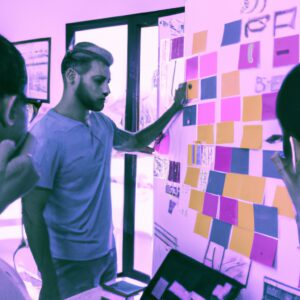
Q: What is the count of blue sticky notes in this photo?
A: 8